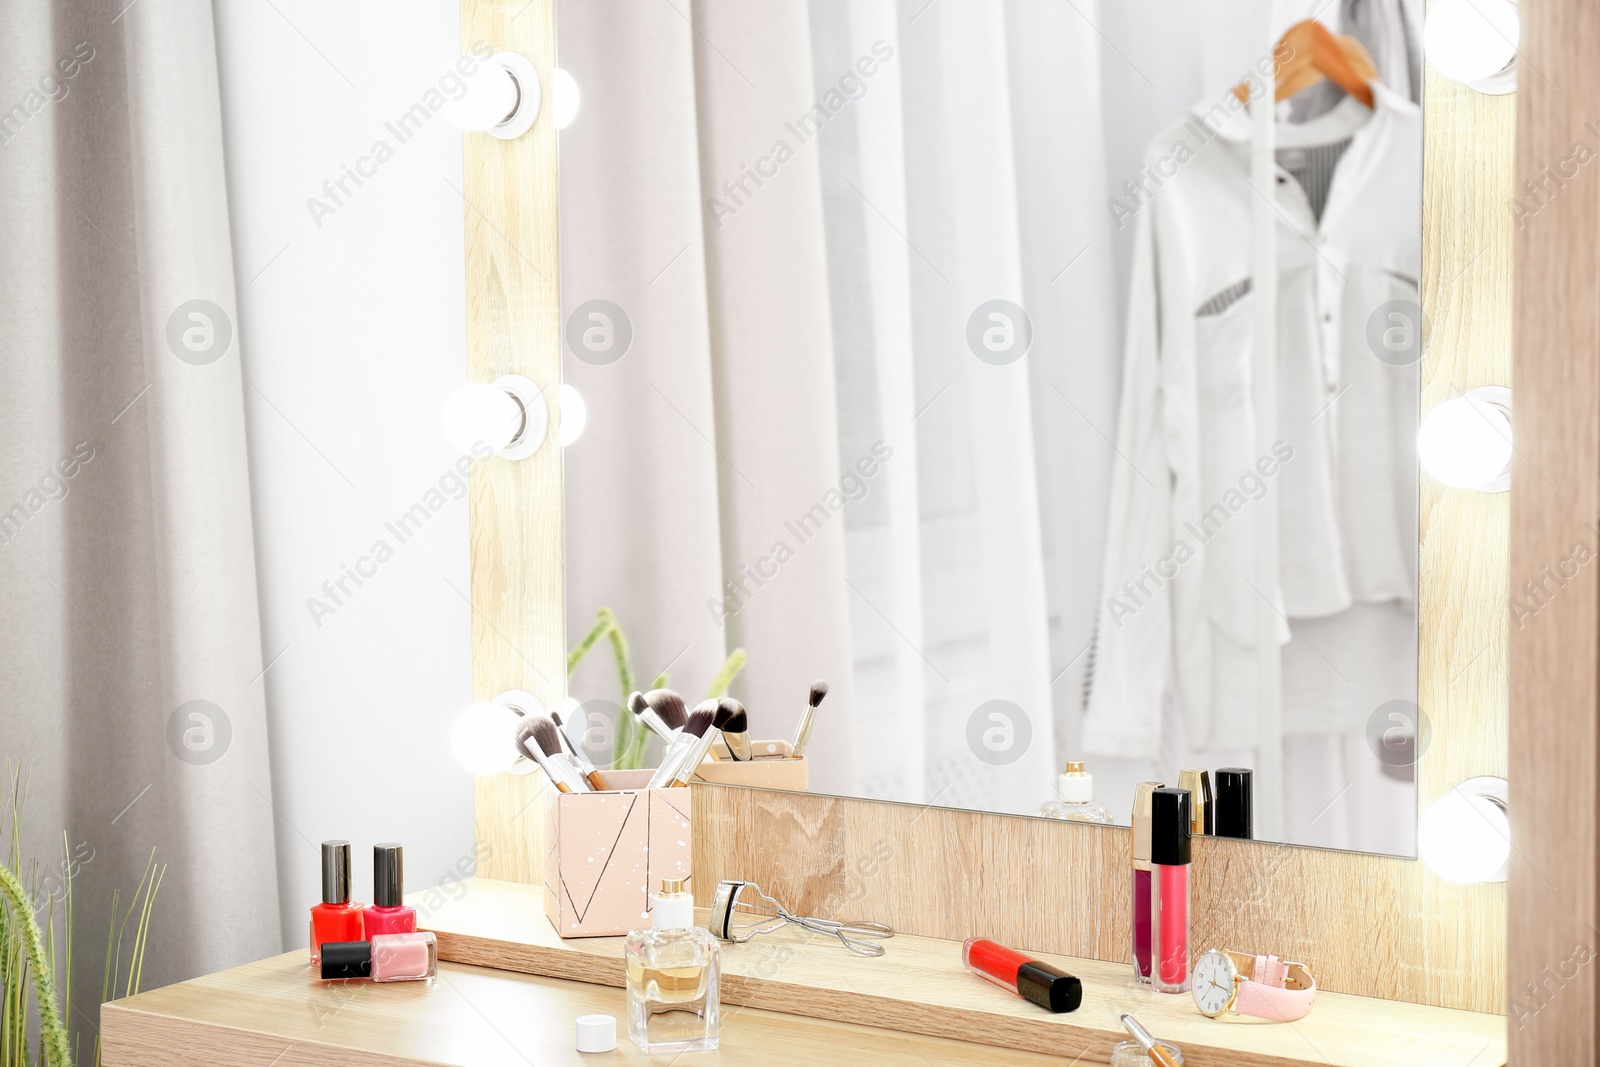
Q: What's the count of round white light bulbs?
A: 6